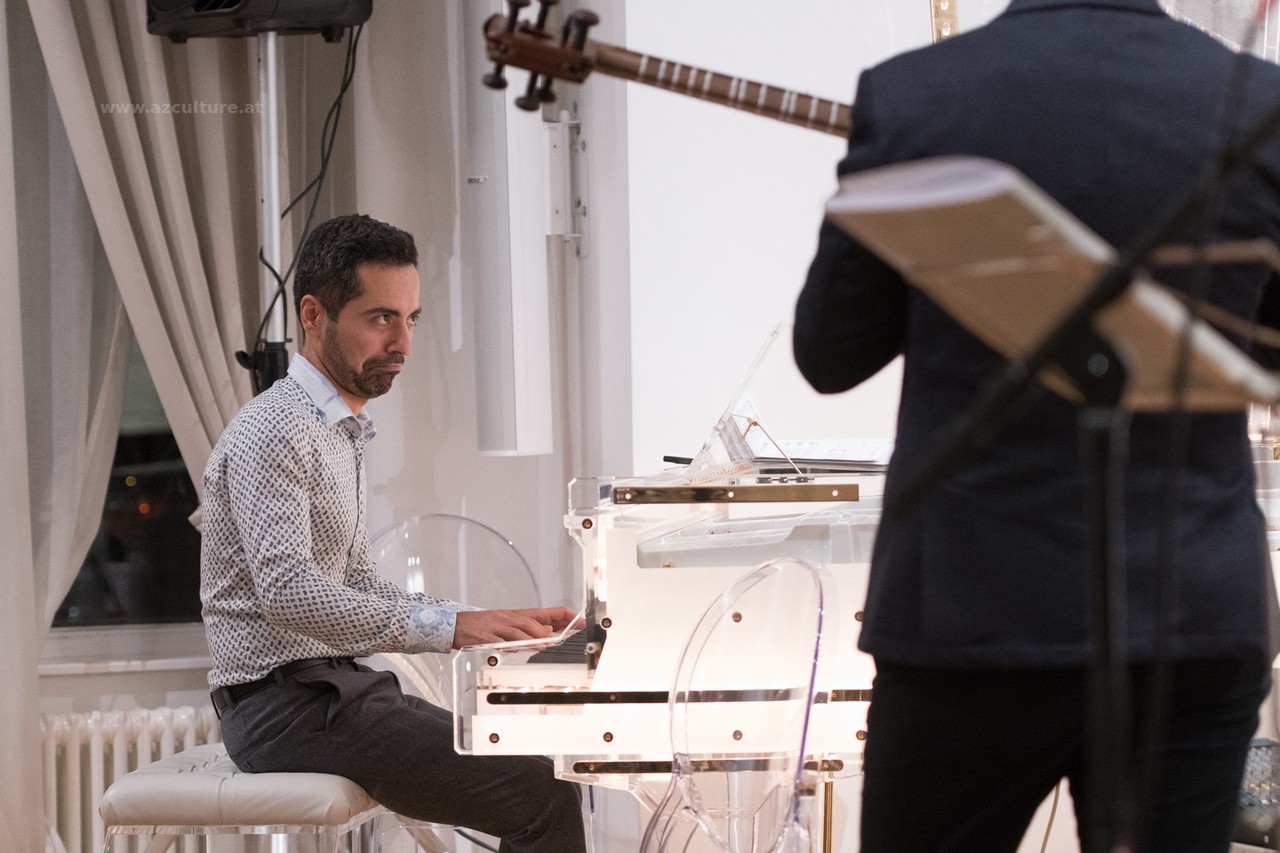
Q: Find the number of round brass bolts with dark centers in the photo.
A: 9